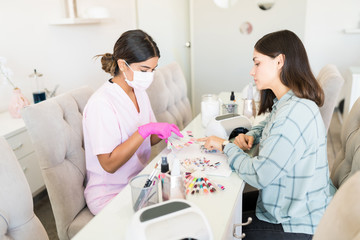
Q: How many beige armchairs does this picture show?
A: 6